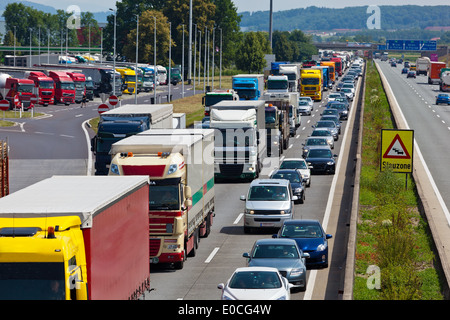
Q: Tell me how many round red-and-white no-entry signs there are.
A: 5